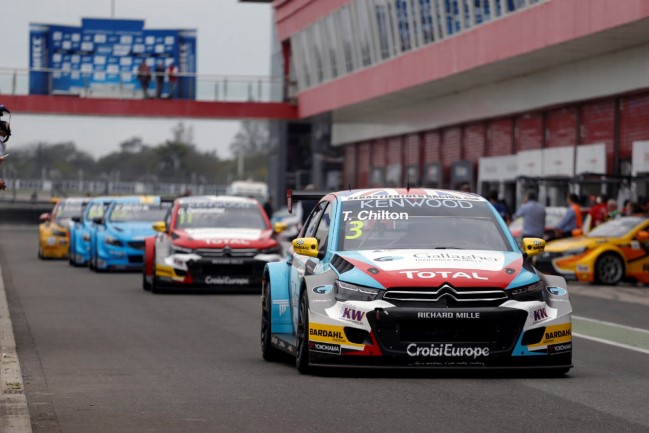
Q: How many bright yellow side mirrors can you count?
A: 4